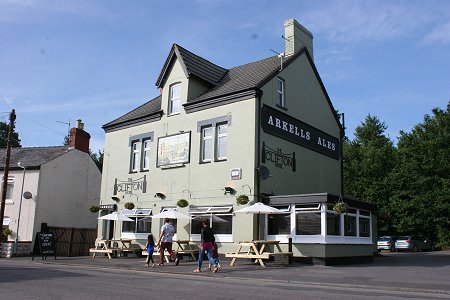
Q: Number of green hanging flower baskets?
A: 5